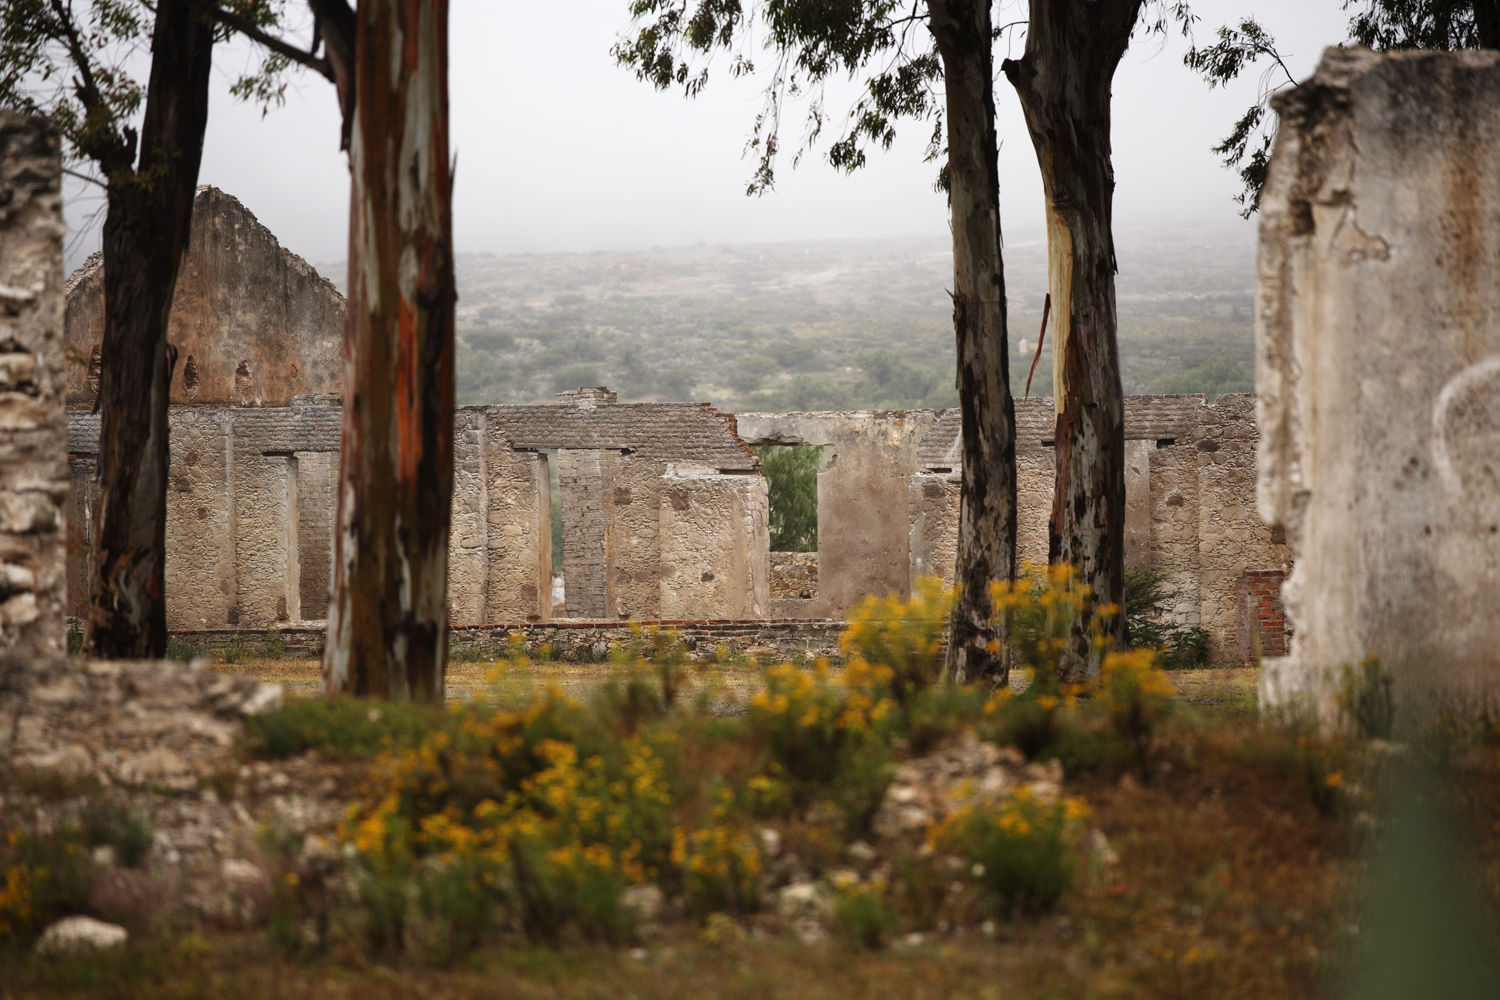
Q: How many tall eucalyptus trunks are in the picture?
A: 4